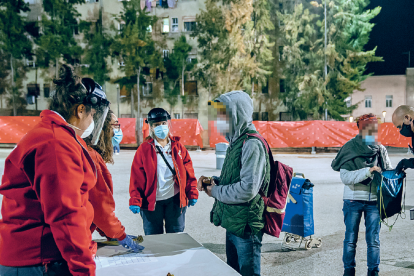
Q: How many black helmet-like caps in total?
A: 2